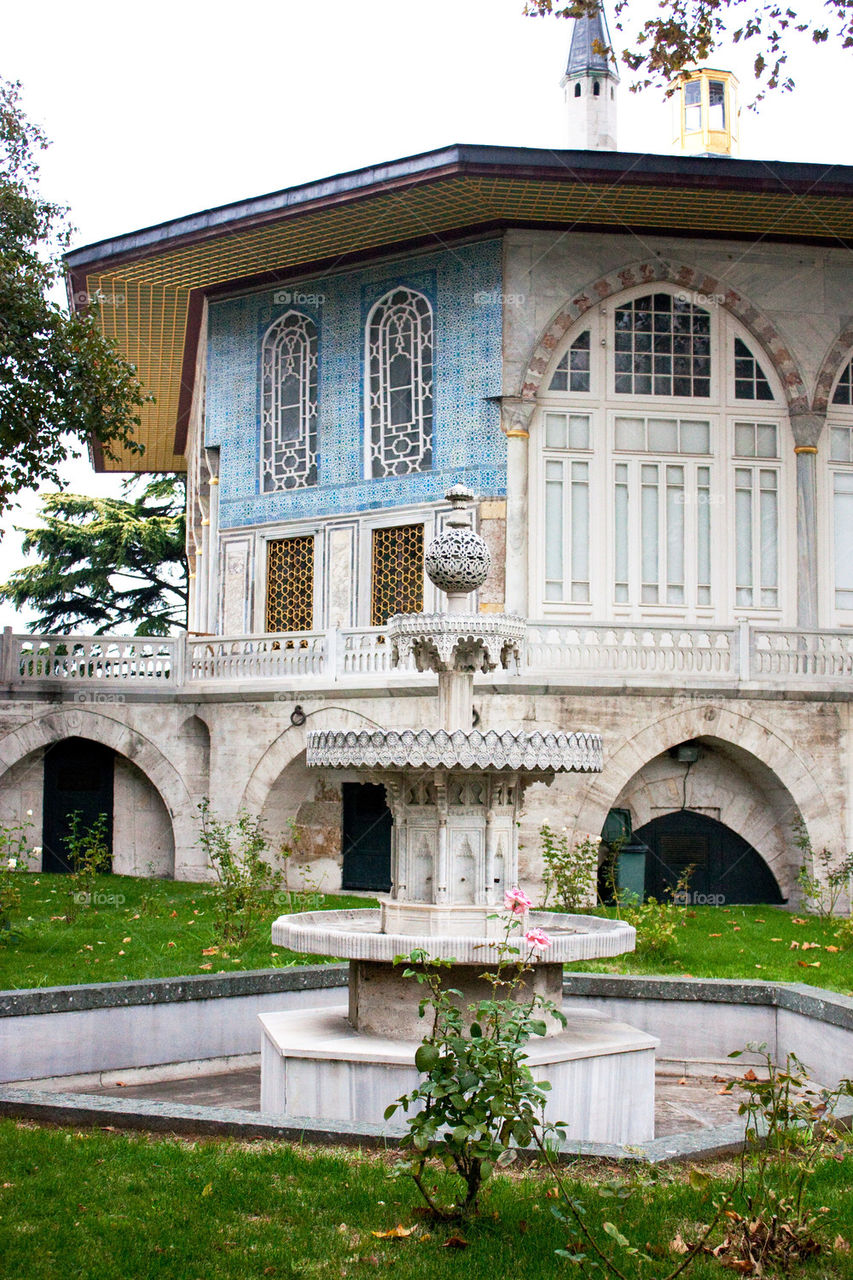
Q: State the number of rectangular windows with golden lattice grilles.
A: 2